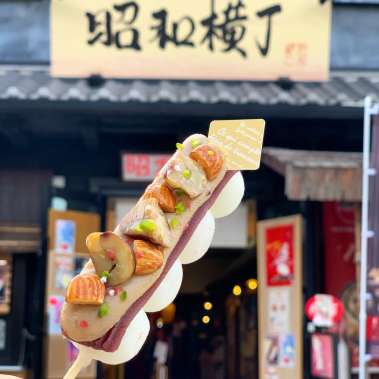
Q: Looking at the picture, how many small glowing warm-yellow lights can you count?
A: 4